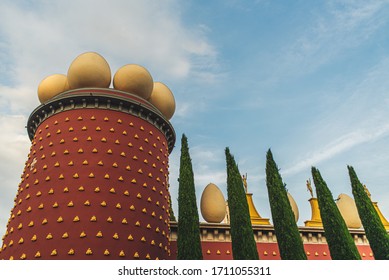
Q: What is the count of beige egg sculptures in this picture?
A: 7